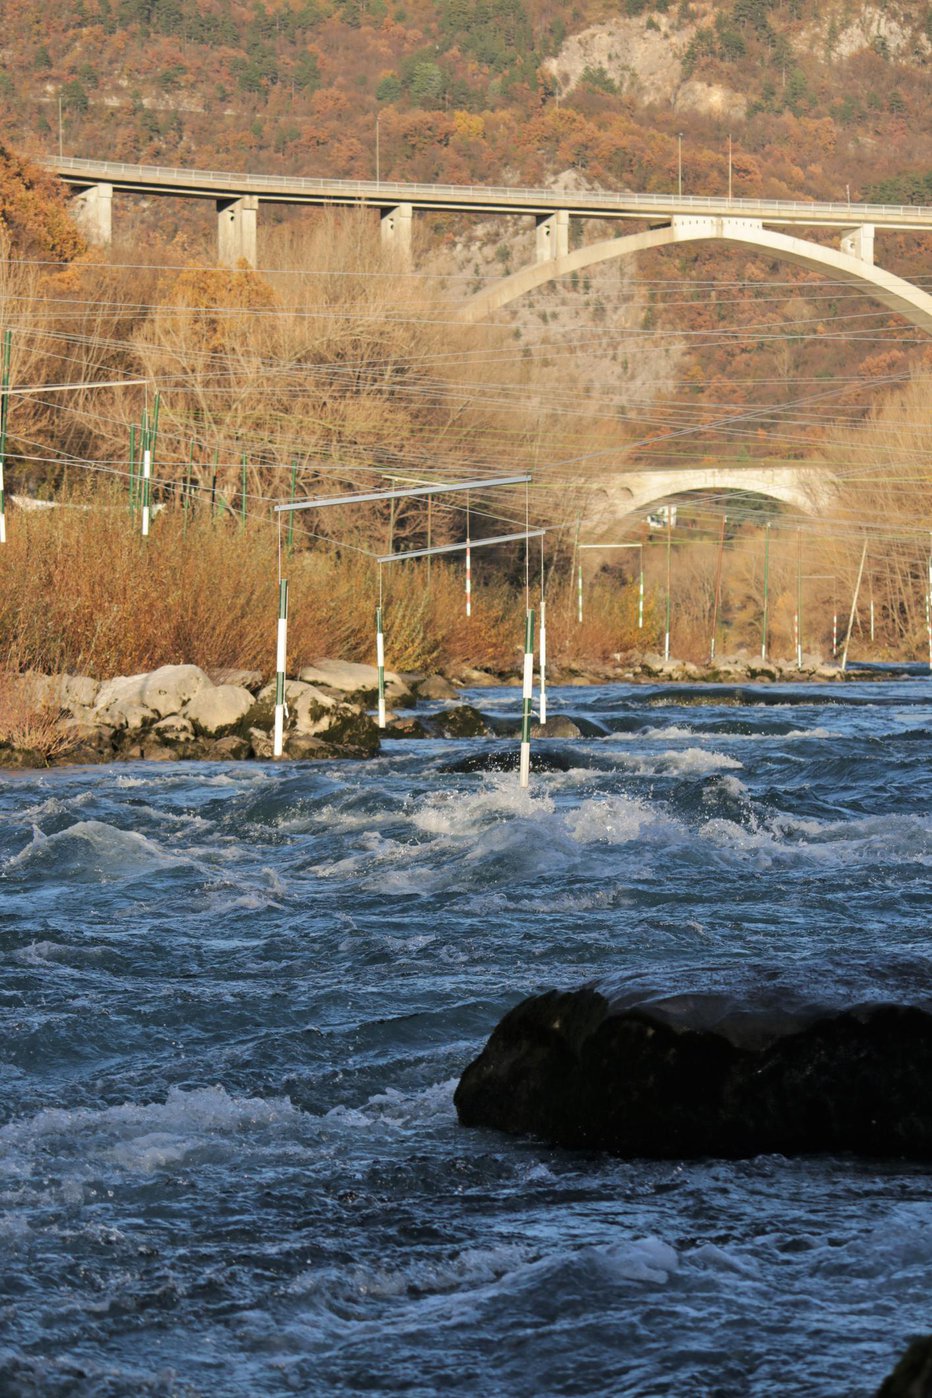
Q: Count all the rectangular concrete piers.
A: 5